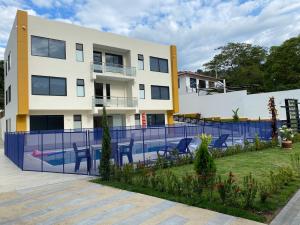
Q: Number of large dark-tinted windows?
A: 6